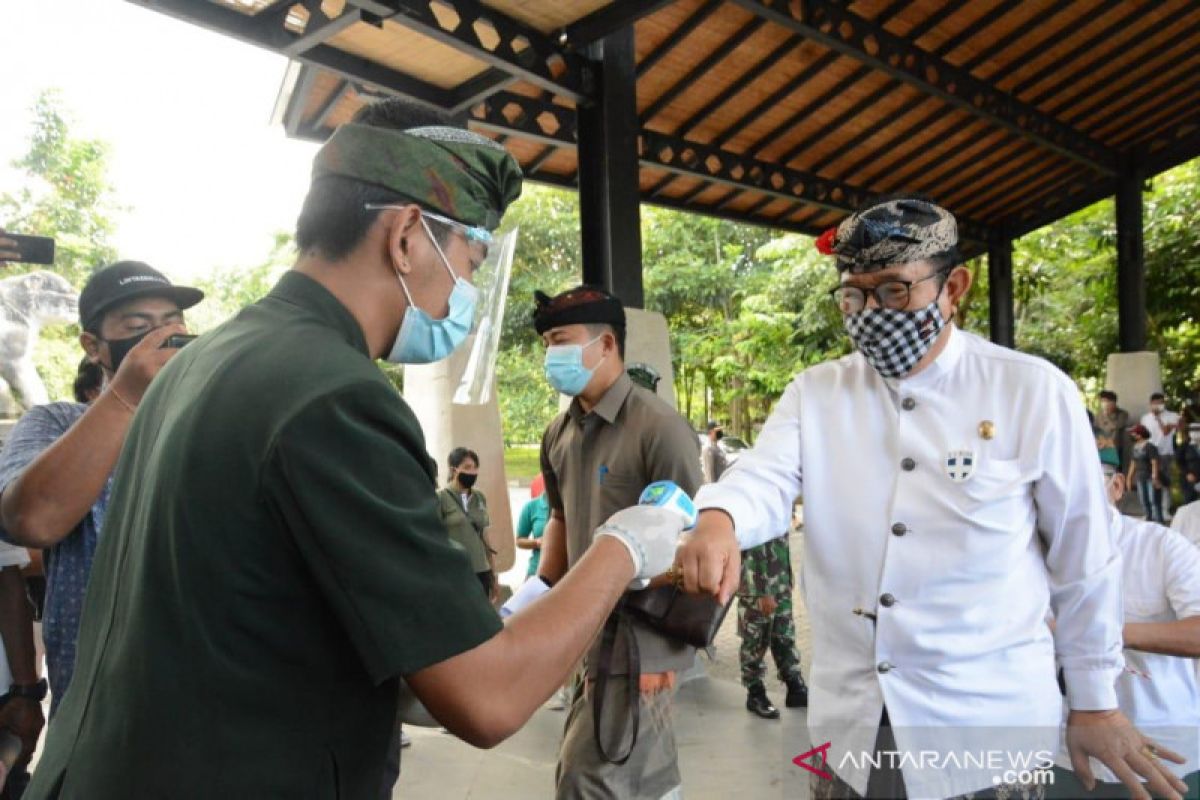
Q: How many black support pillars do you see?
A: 3